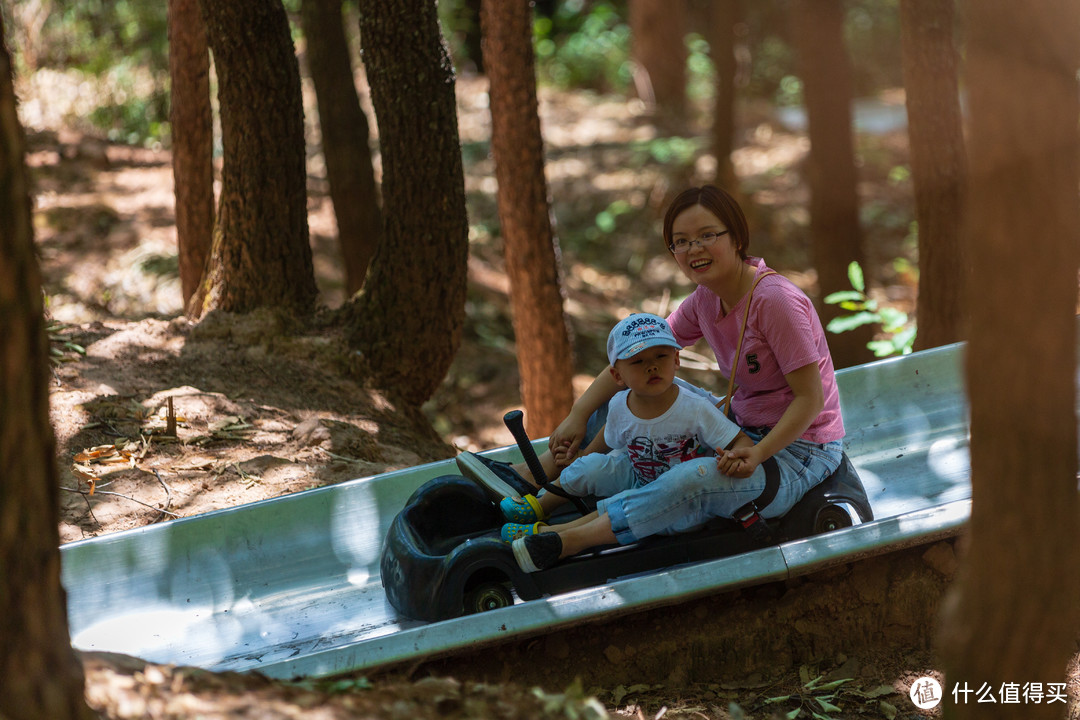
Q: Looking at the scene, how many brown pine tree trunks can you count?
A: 11